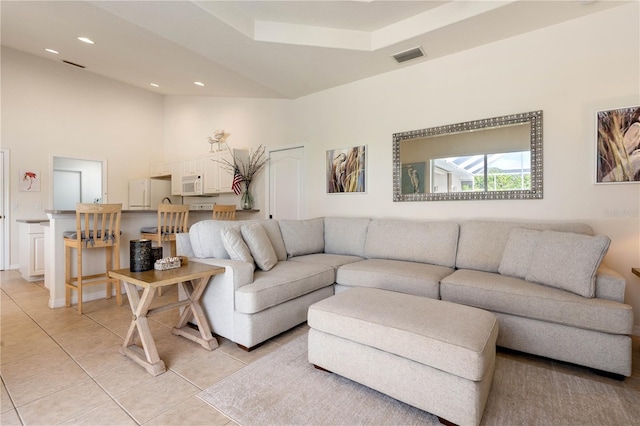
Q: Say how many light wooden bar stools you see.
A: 3